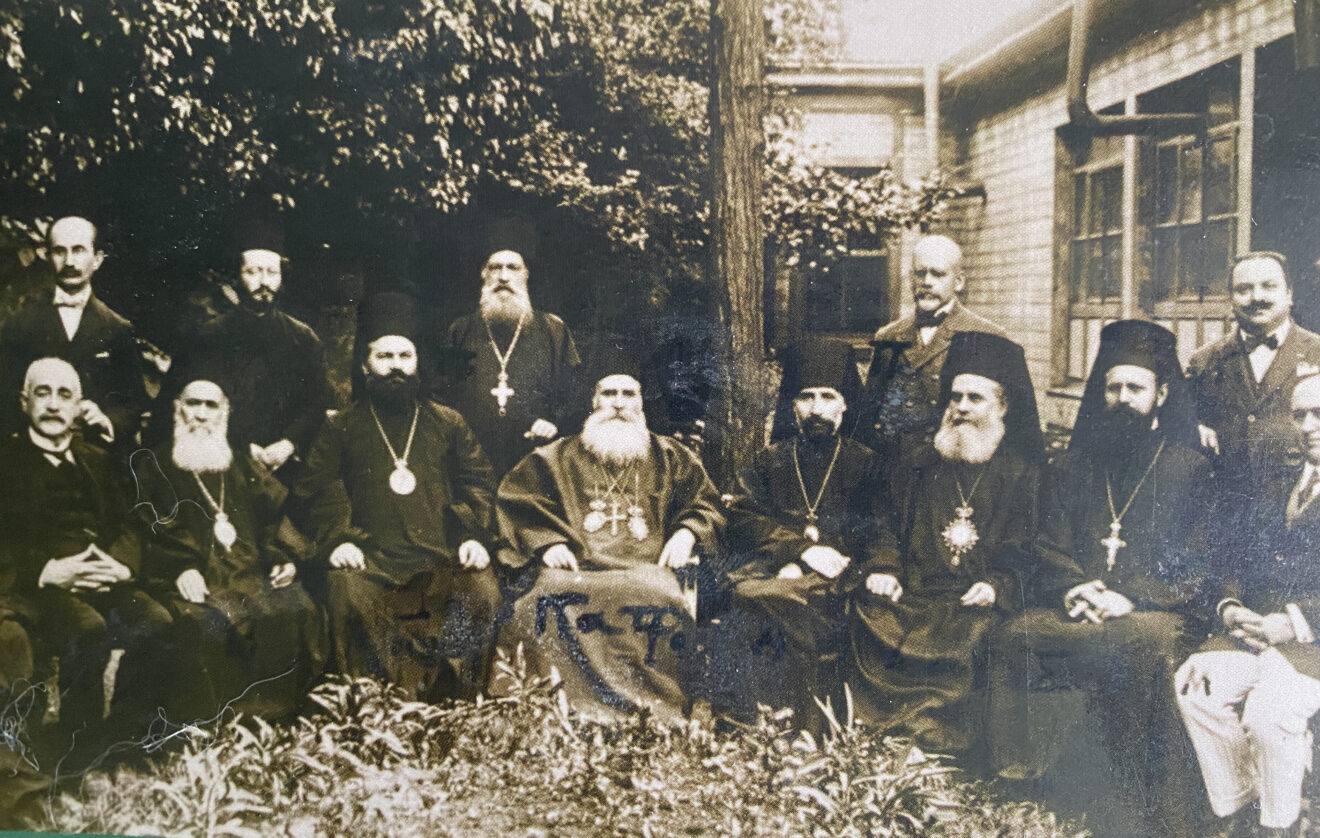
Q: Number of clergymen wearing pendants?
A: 7